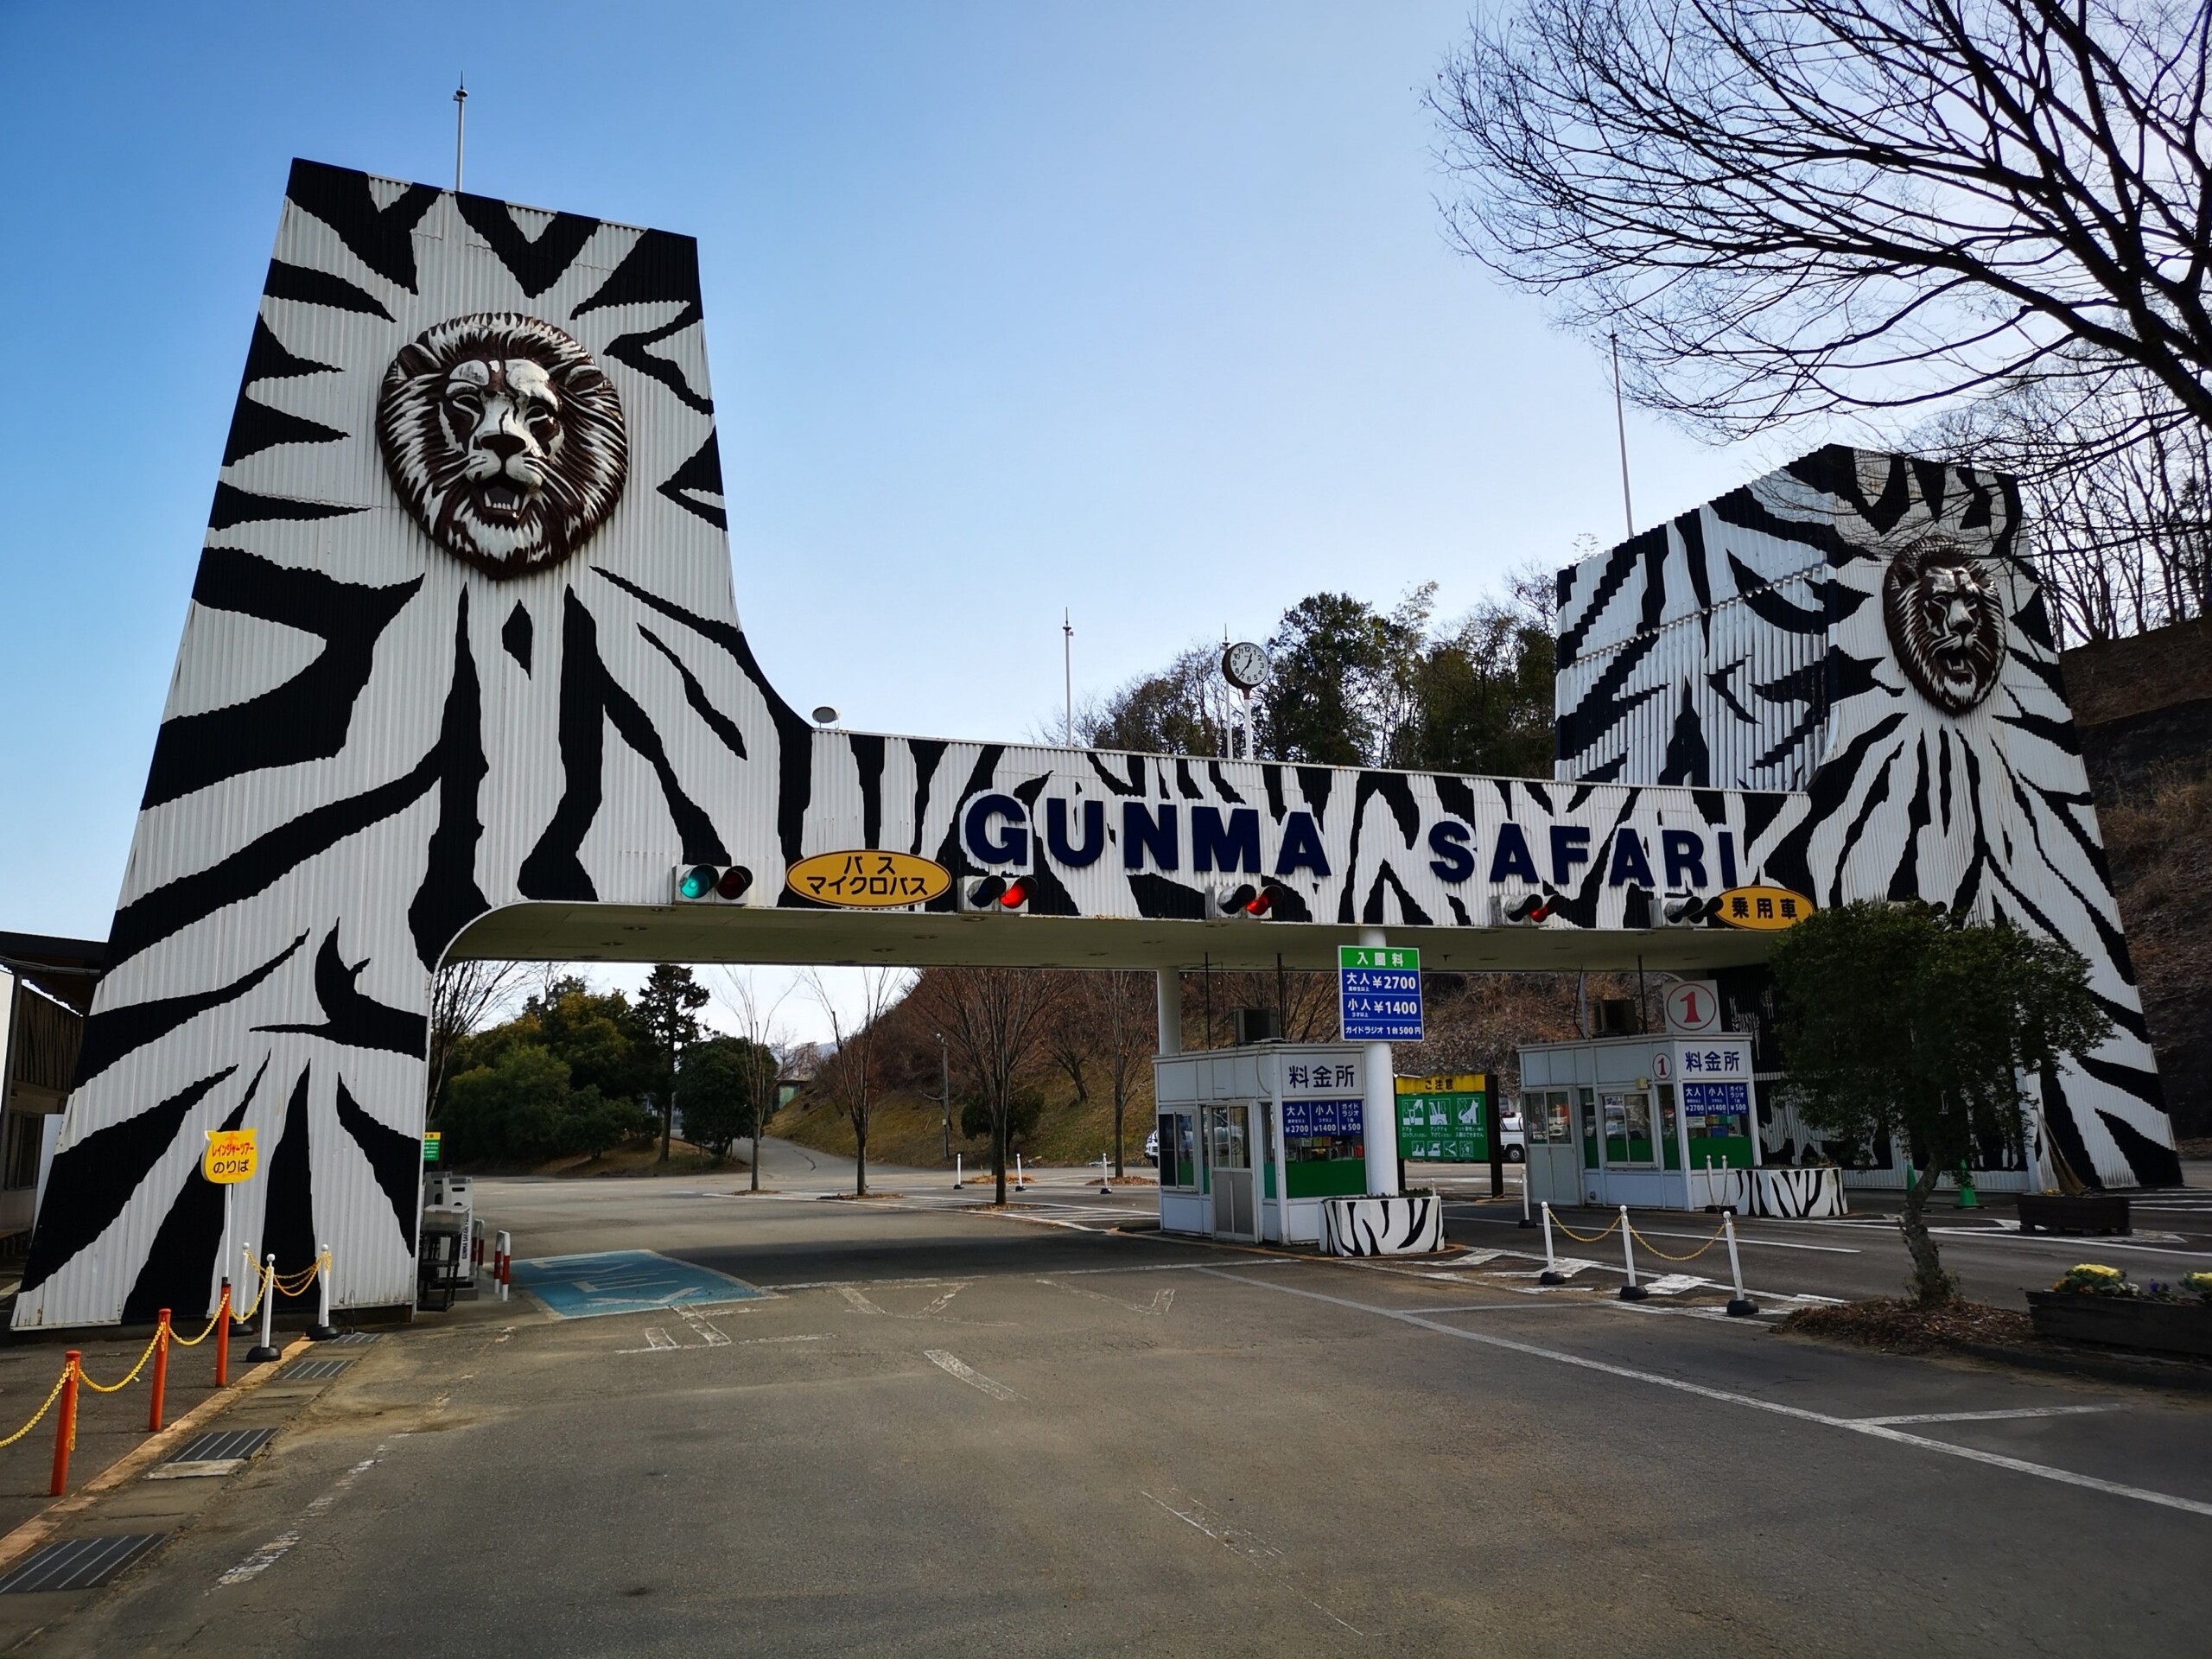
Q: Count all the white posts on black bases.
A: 12